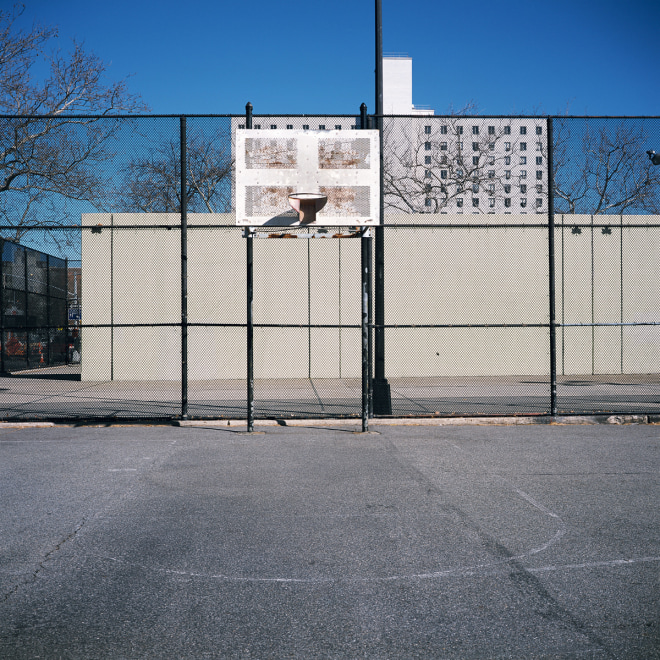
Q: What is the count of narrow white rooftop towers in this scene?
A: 1